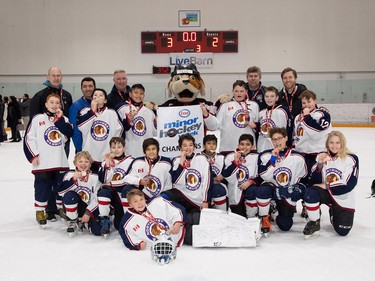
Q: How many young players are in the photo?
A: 15